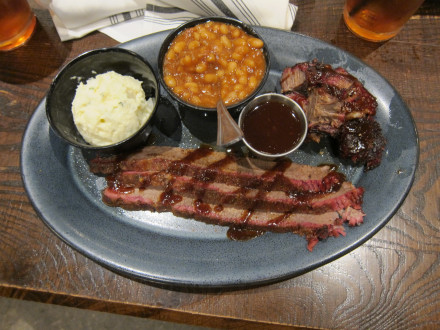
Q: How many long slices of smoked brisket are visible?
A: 3